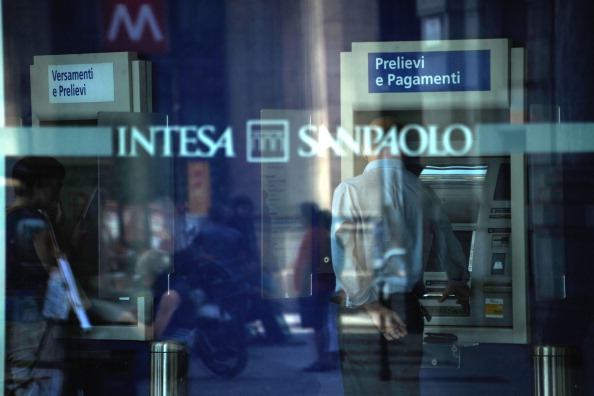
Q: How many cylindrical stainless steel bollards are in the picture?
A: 2